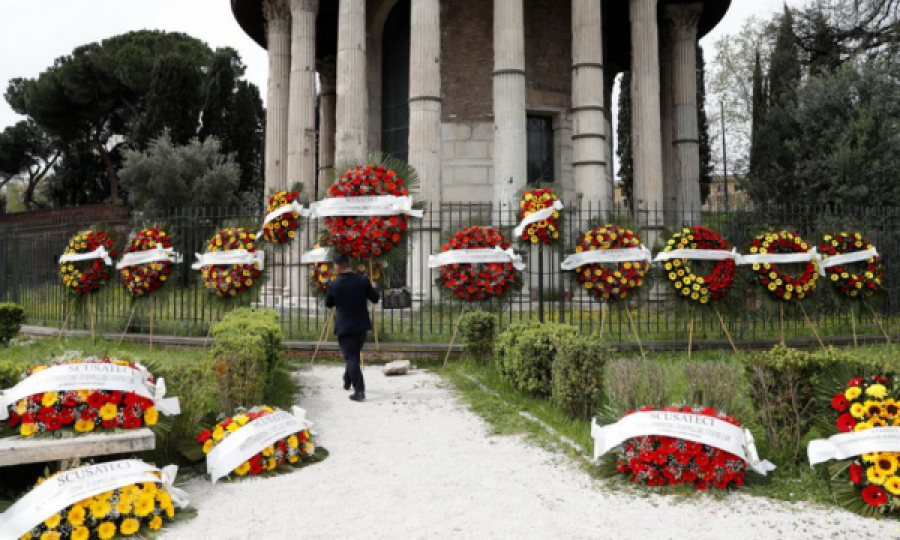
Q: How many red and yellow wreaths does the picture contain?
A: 13